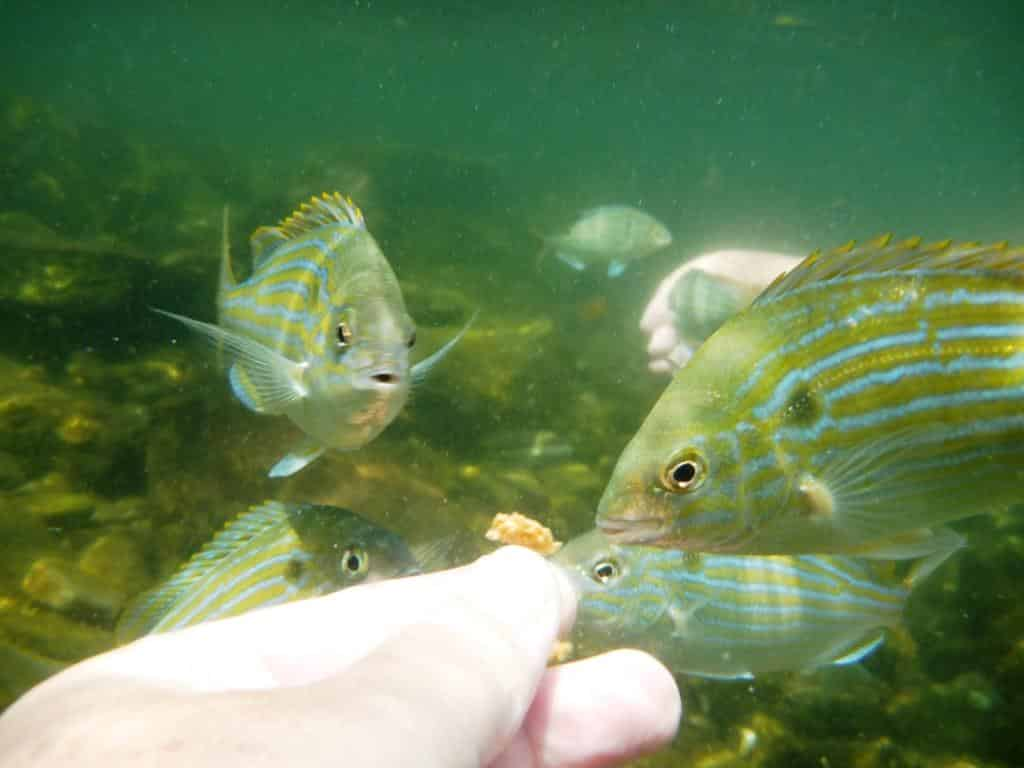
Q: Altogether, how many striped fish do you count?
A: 4